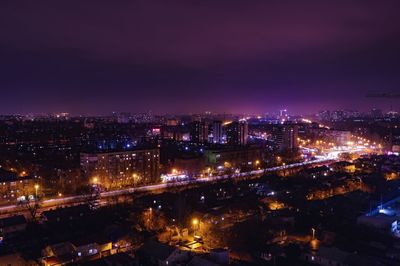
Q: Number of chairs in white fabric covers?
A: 0